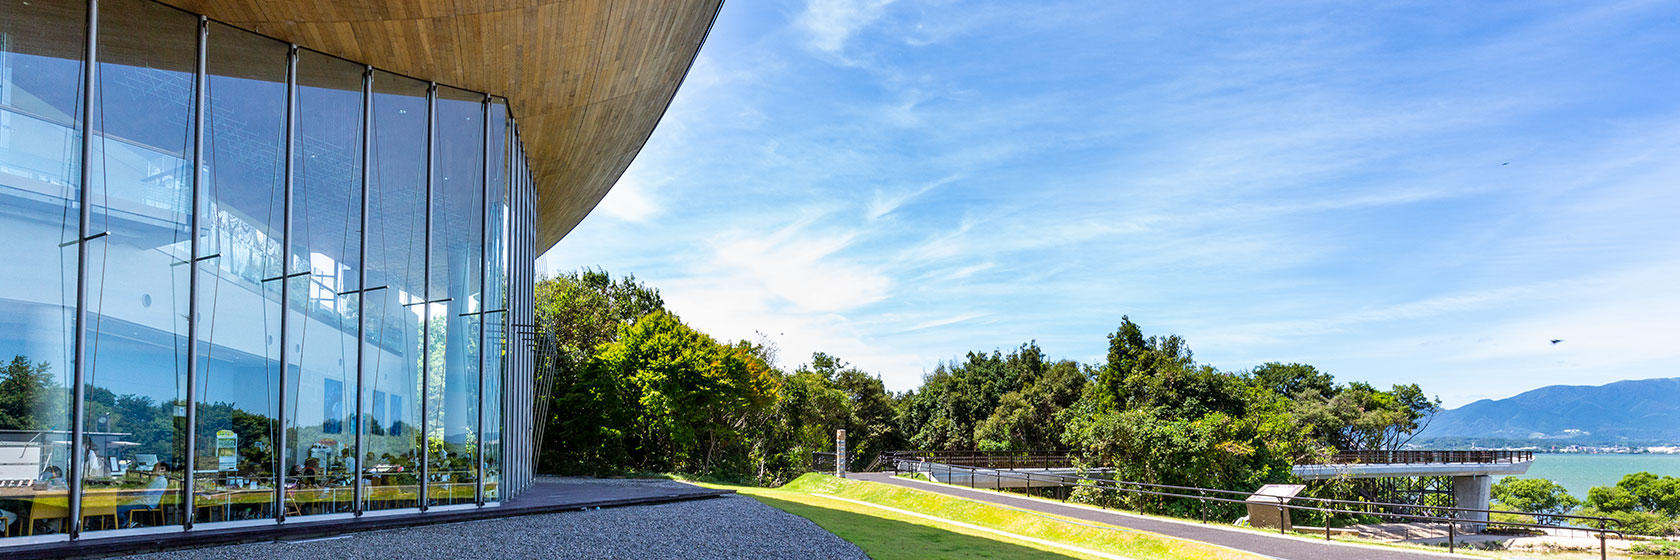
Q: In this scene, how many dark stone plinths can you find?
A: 1